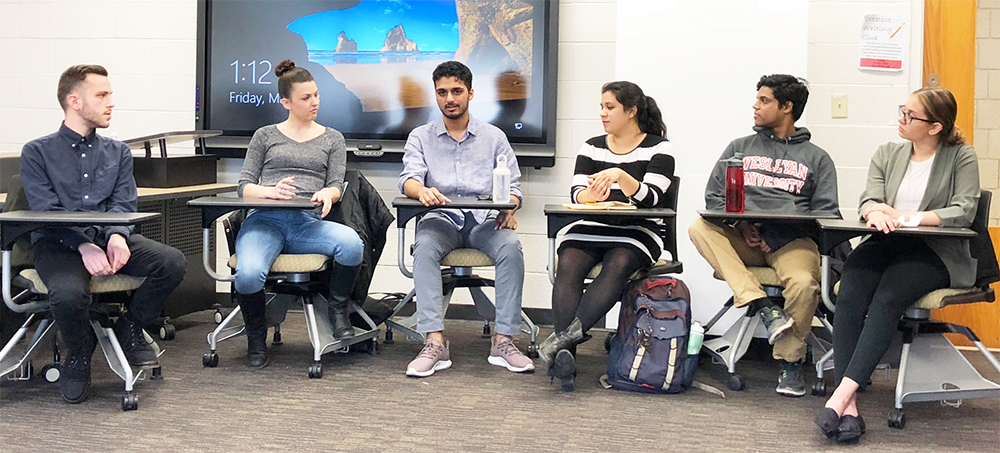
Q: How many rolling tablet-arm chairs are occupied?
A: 6